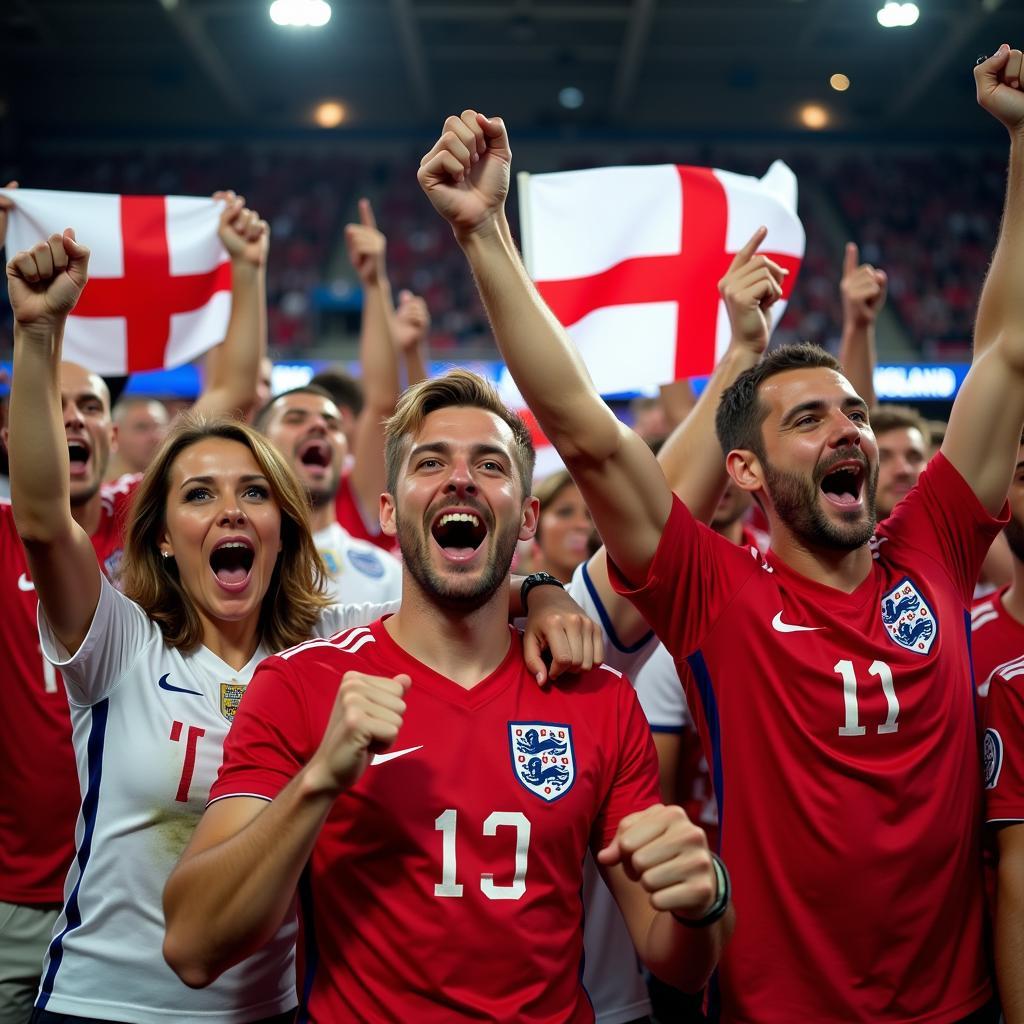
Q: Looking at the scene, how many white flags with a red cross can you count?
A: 2